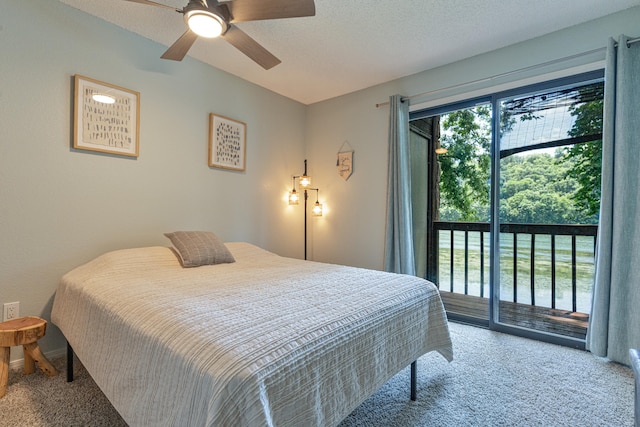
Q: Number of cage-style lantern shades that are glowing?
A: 3